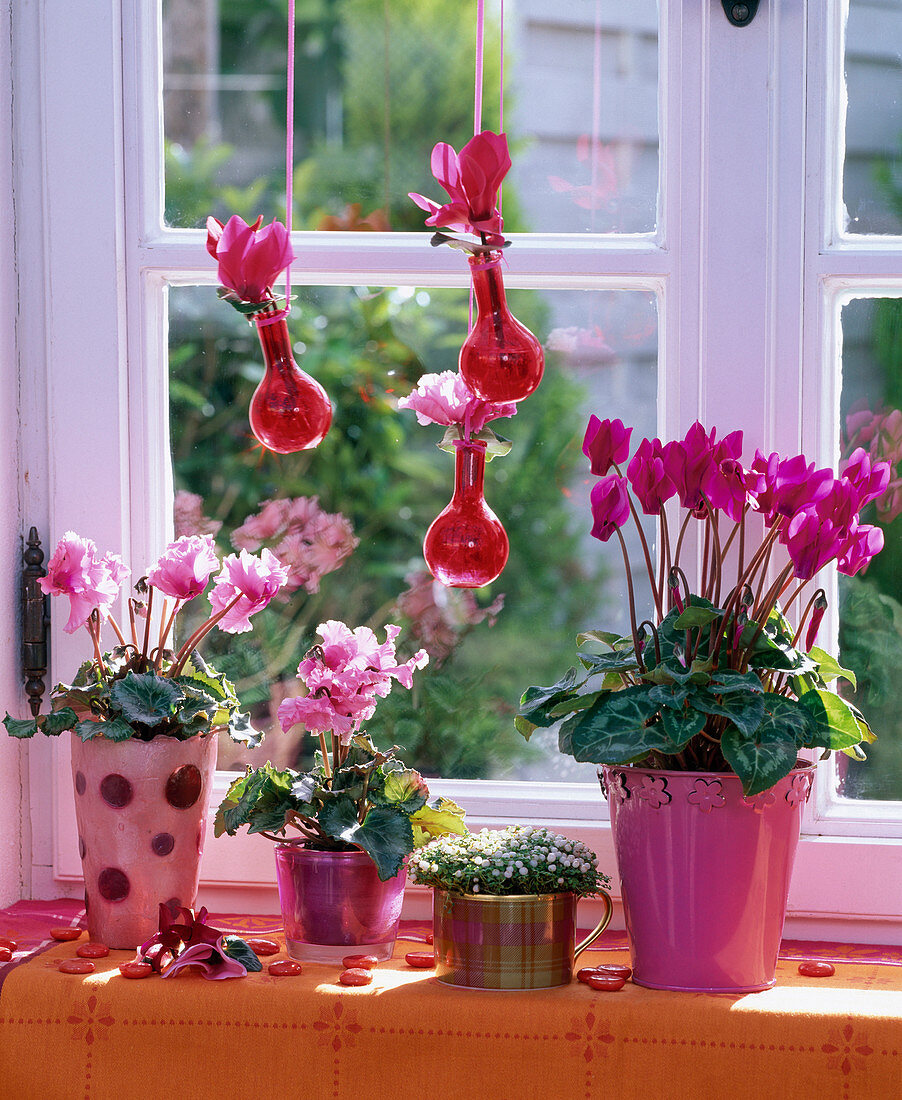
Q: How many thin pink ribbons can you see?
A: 3